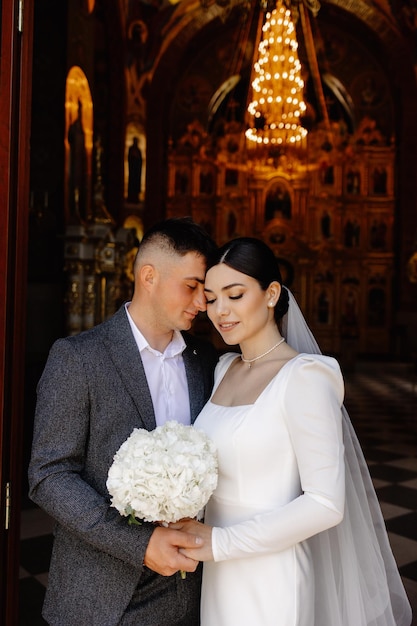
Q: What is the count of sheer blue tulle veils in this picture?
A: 0